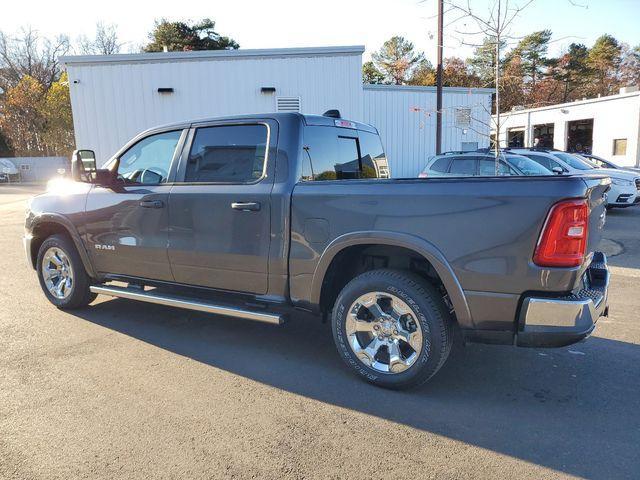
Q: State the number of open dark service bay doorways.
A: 3